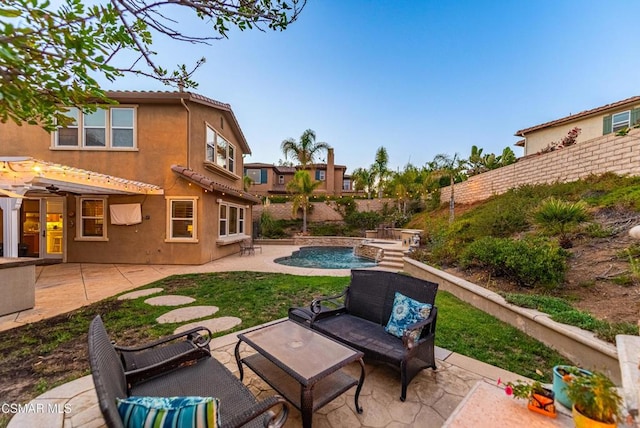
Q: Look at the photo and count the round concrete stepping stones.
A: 4